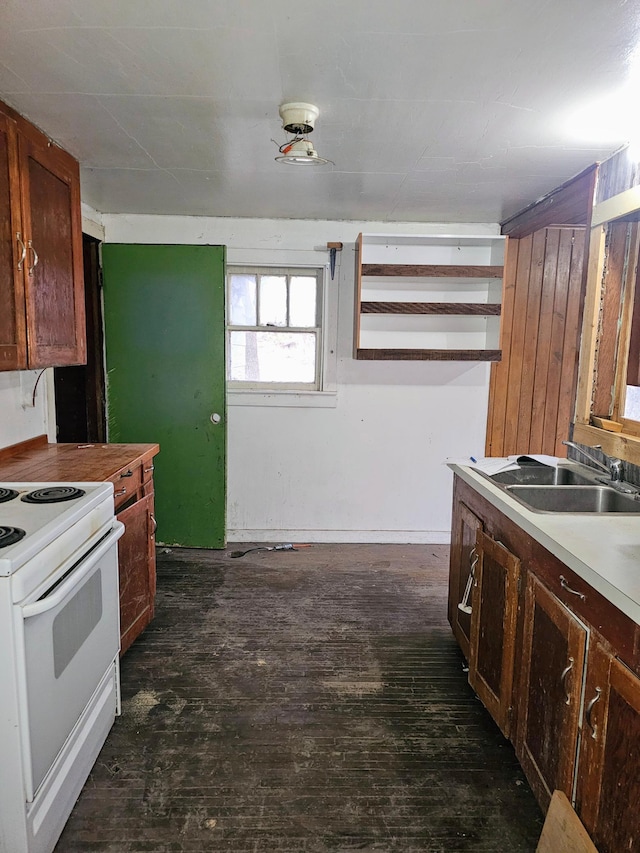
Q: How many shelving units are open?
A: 1